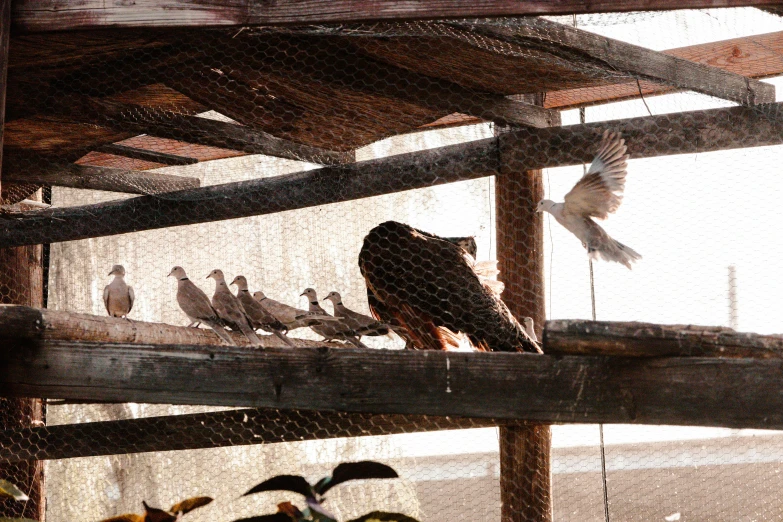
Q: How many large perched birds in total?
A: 1